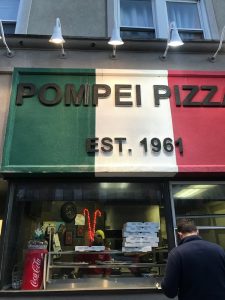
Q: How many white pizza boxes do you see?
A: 7